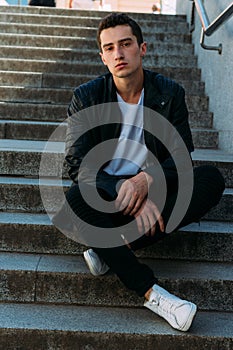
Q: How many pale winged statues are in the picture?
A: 0